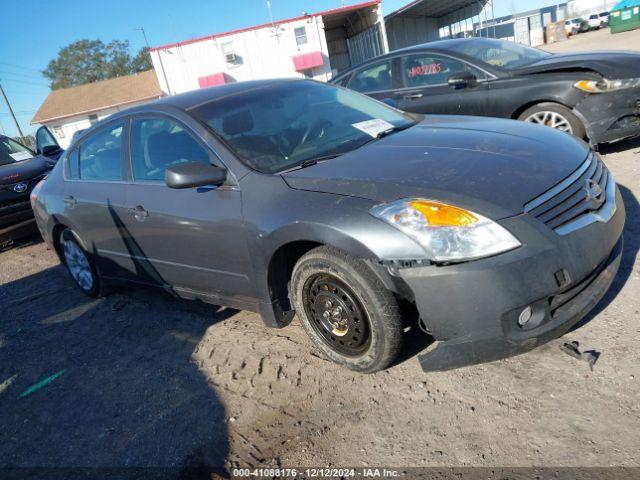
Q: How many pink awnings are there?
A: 2